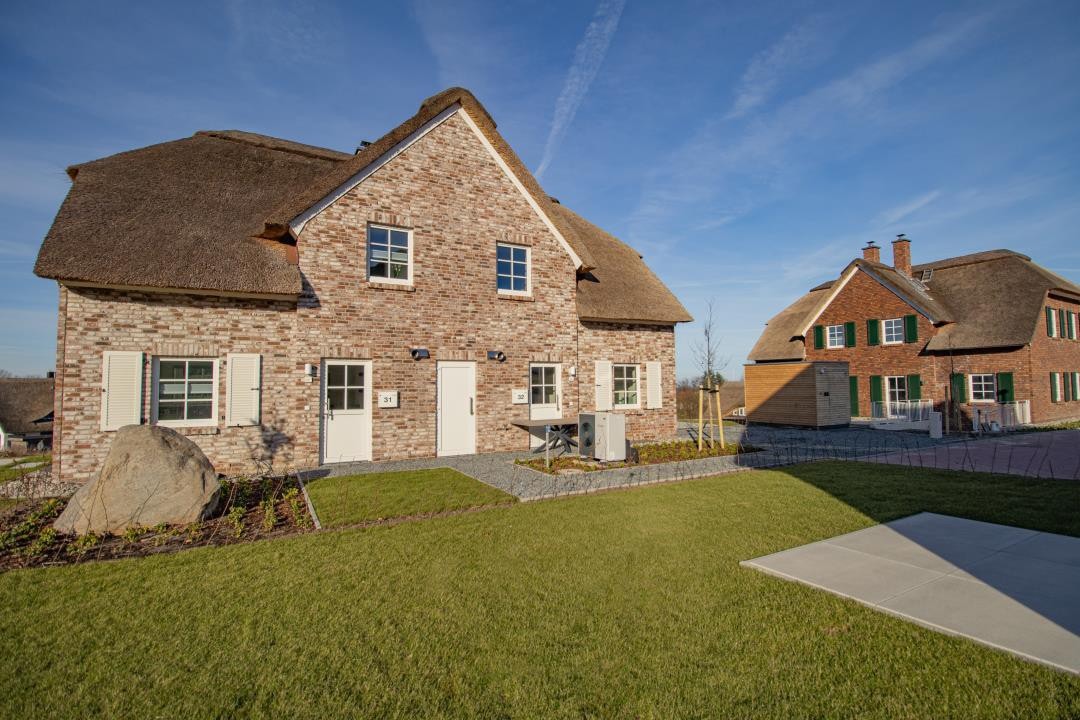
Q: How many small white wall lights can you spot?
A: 2